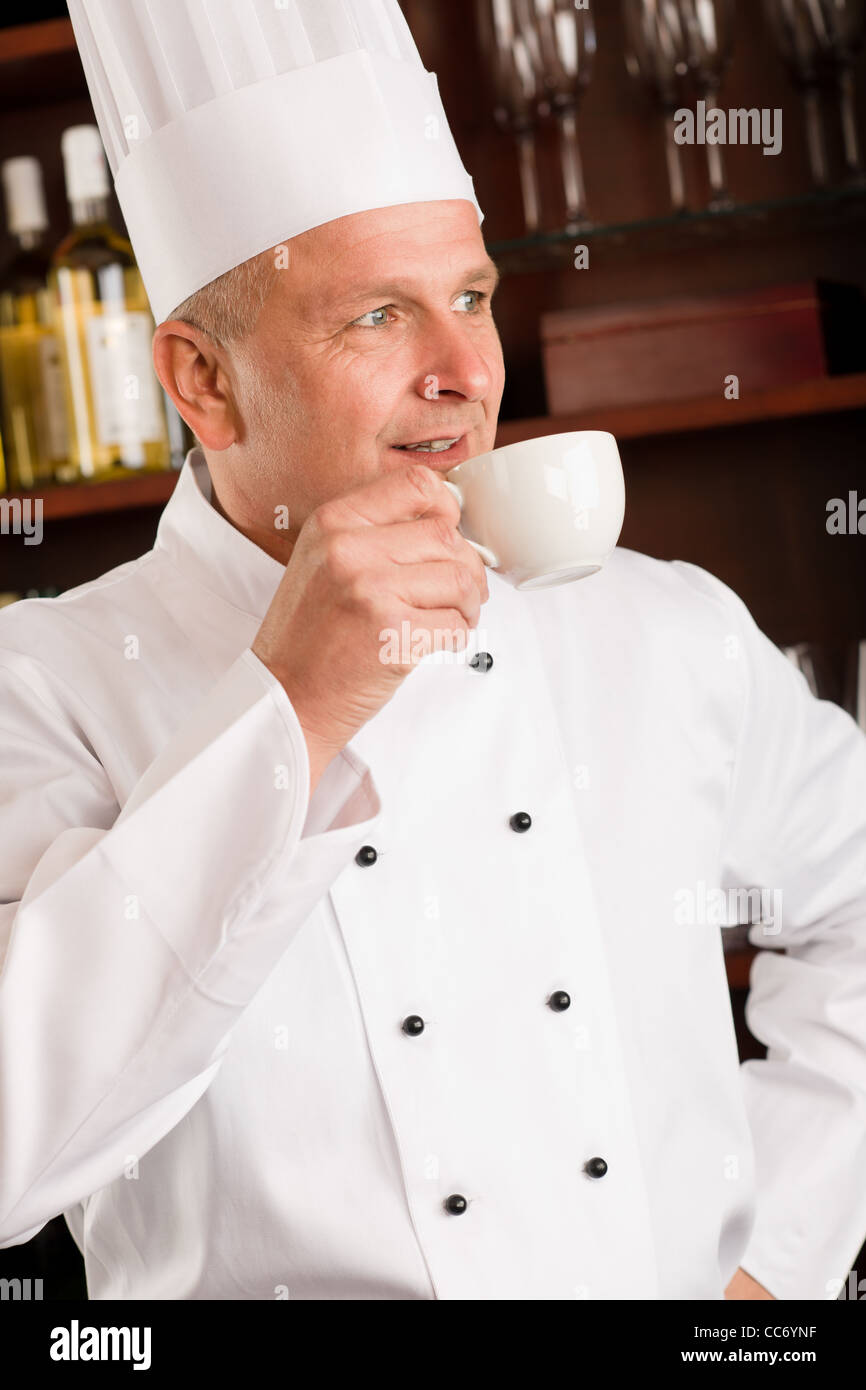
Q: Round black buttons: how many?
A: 7